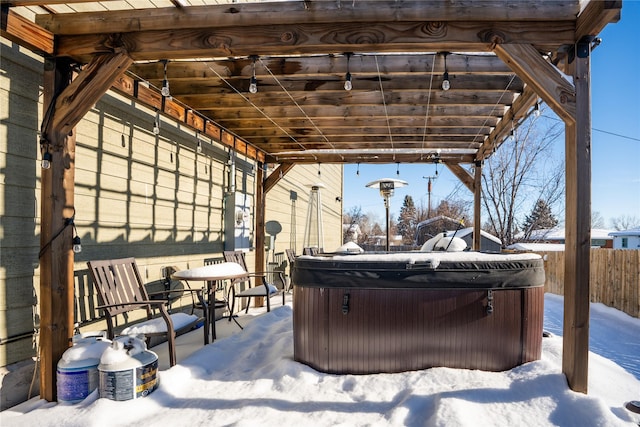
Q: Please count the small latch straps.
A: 2